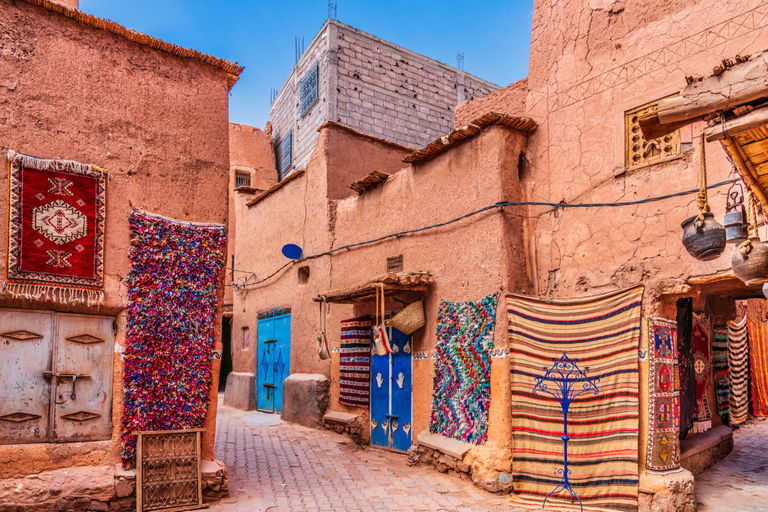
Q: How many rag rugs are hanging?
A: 2